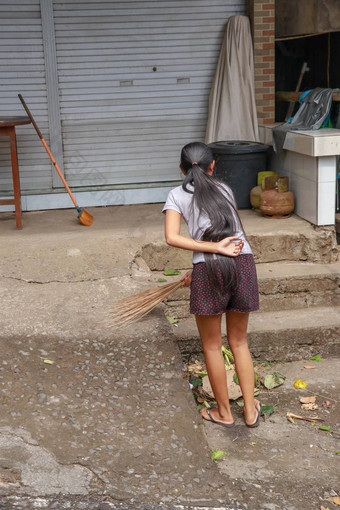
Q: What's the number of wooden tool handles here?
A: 1